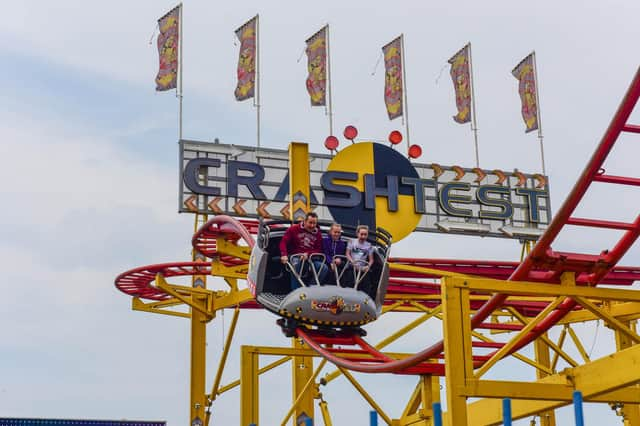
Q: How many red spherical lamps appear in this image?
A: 4